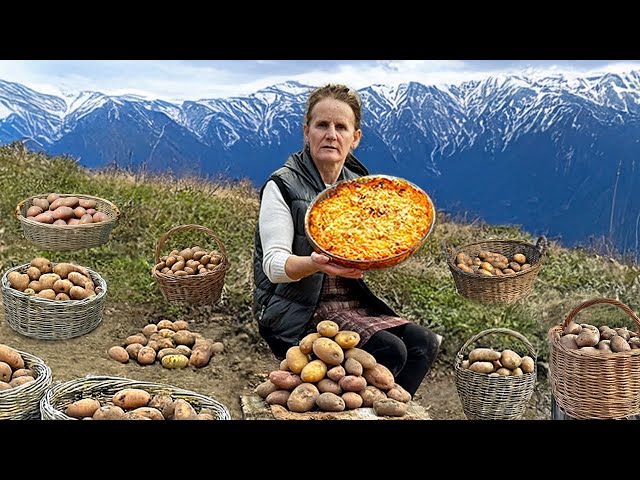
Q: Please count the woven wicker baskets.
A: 8